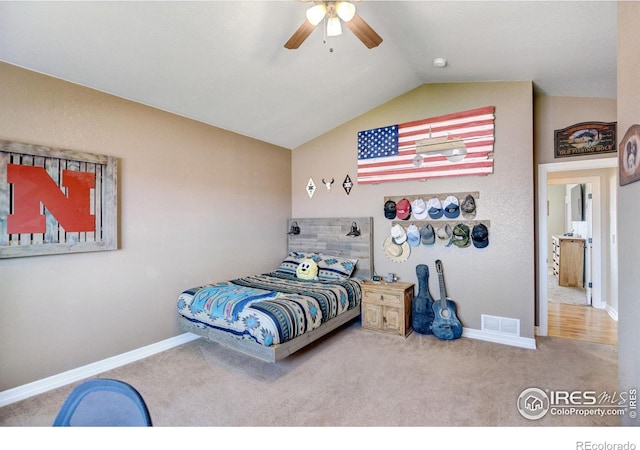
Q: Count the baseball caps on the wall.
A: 12